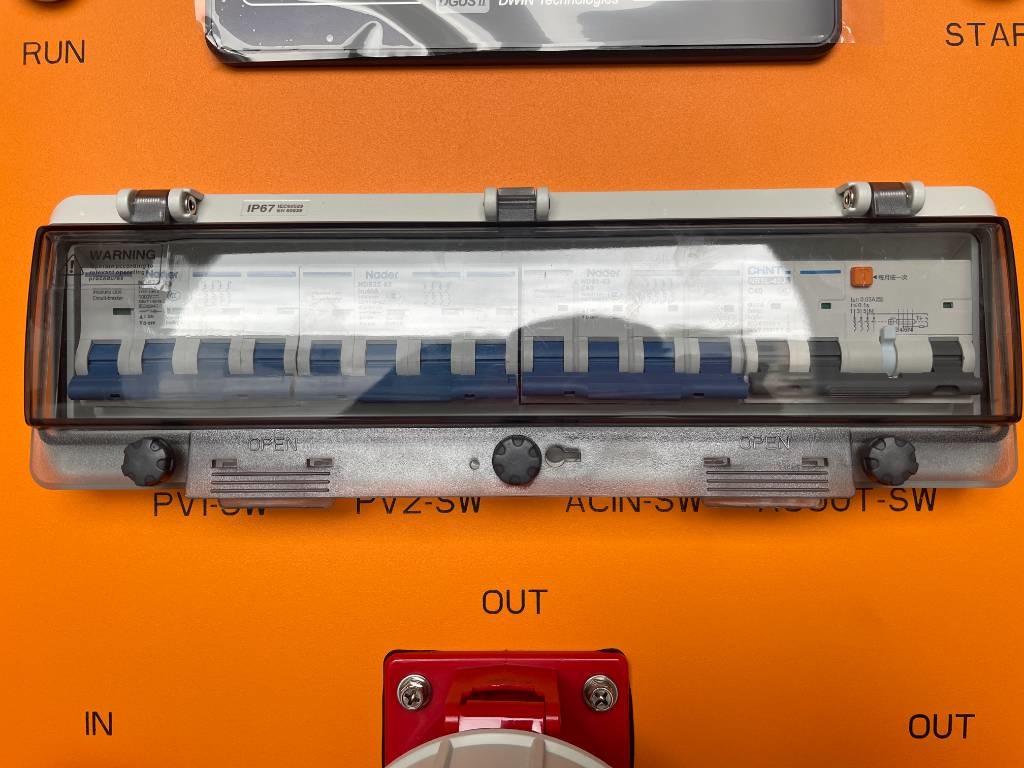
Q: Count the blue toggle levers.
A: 12